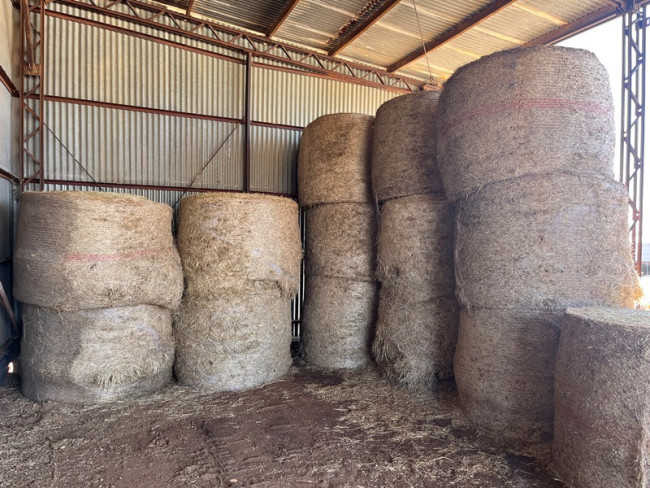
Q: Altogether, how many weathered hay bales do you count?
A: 14